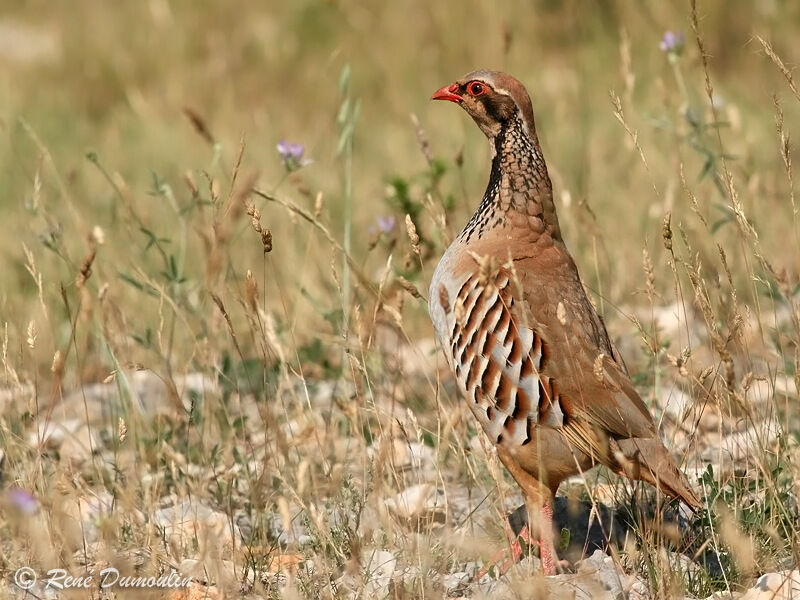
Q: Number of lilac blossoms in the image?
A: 4